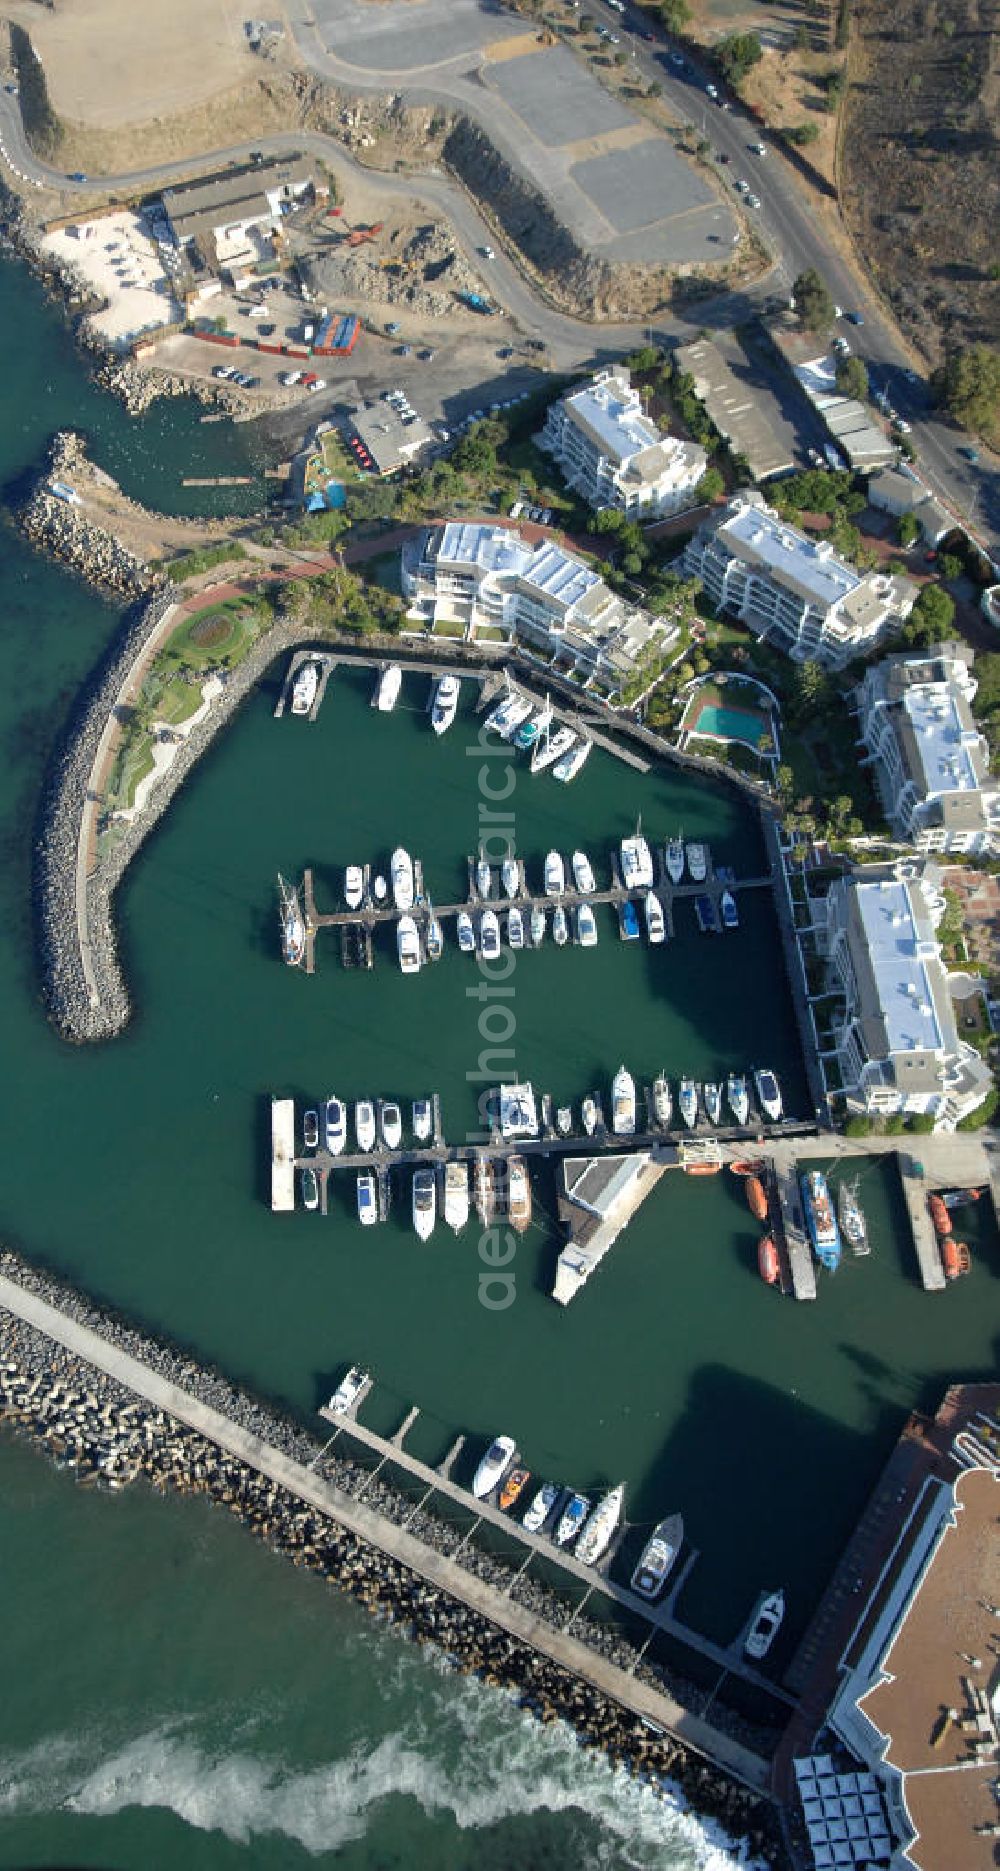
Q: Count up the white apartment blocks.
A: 5